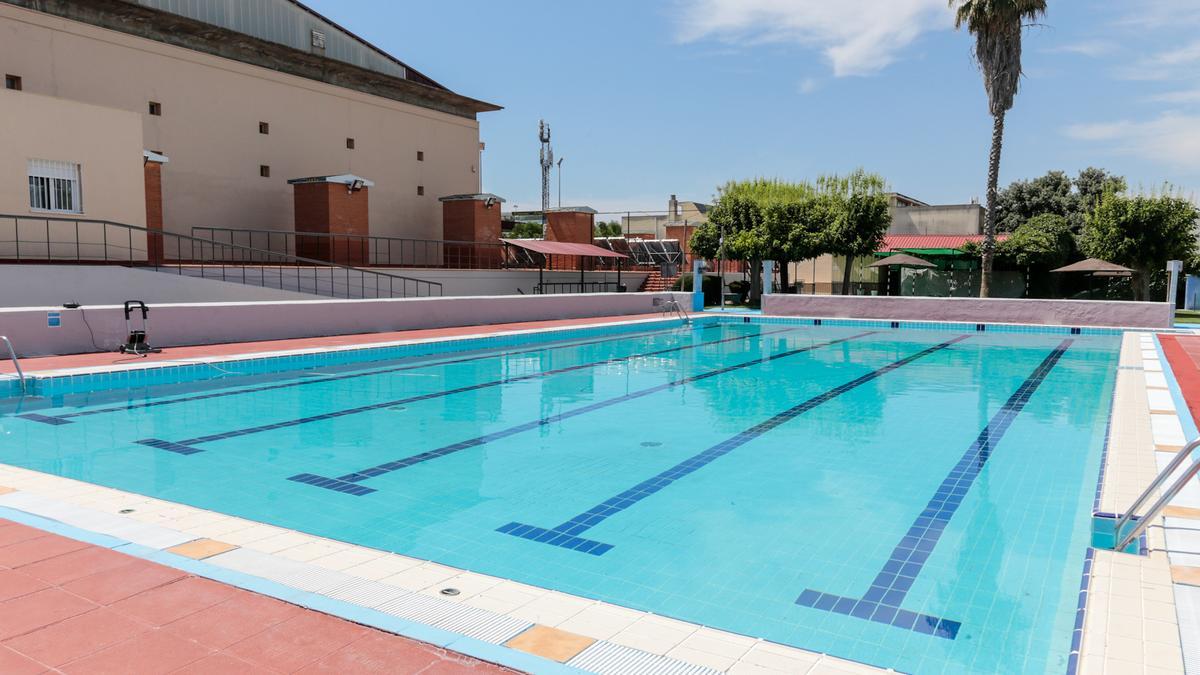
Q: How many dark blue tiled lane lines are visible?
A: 5